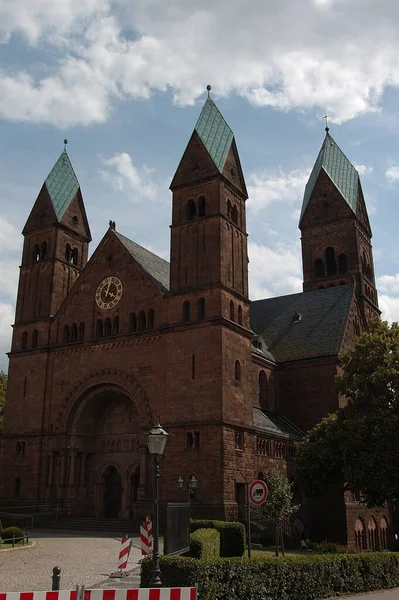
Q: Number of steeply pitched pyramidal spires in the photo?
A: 3